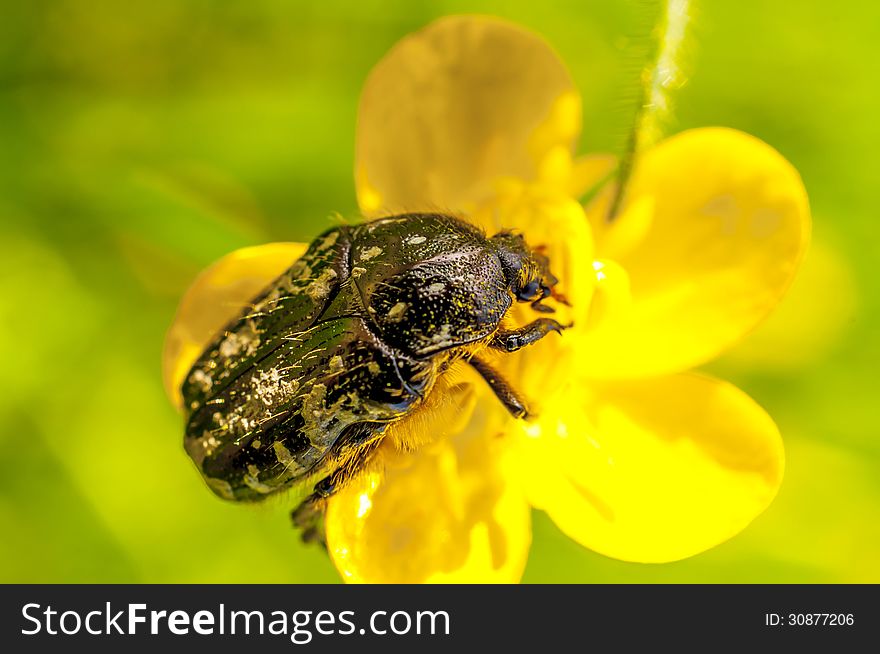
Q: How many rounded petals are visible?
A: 5